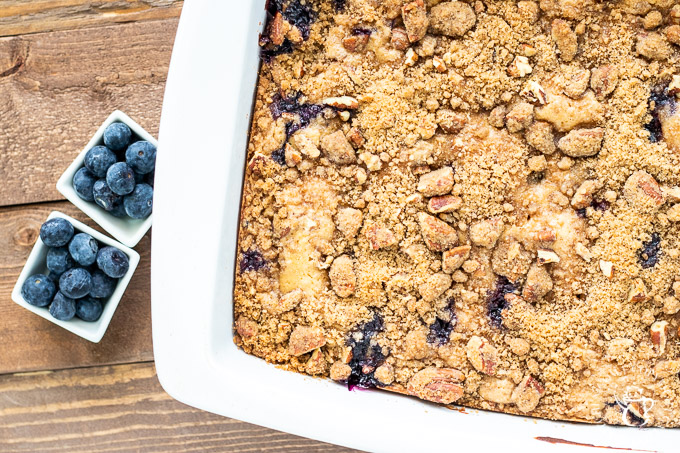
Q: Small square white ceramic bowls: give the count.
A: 2